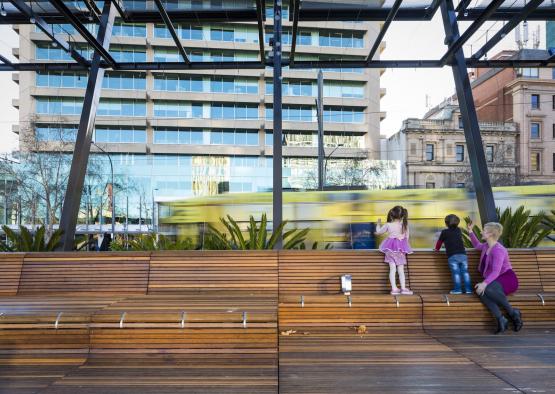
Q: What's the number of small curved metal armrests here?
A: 9